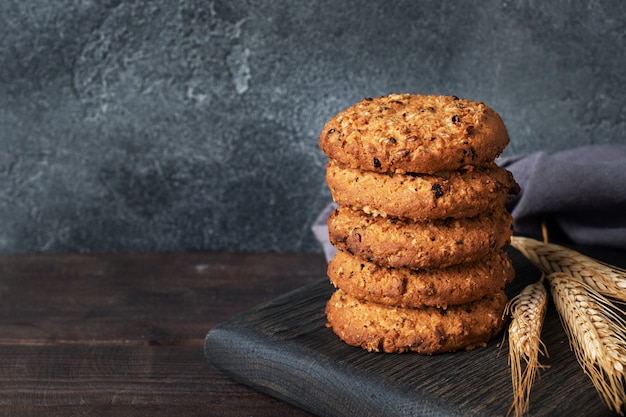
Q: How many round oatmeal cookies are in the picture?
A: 5